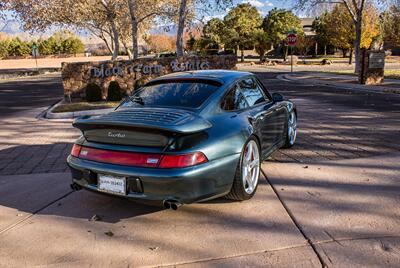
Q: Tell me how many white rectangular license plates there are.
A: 1